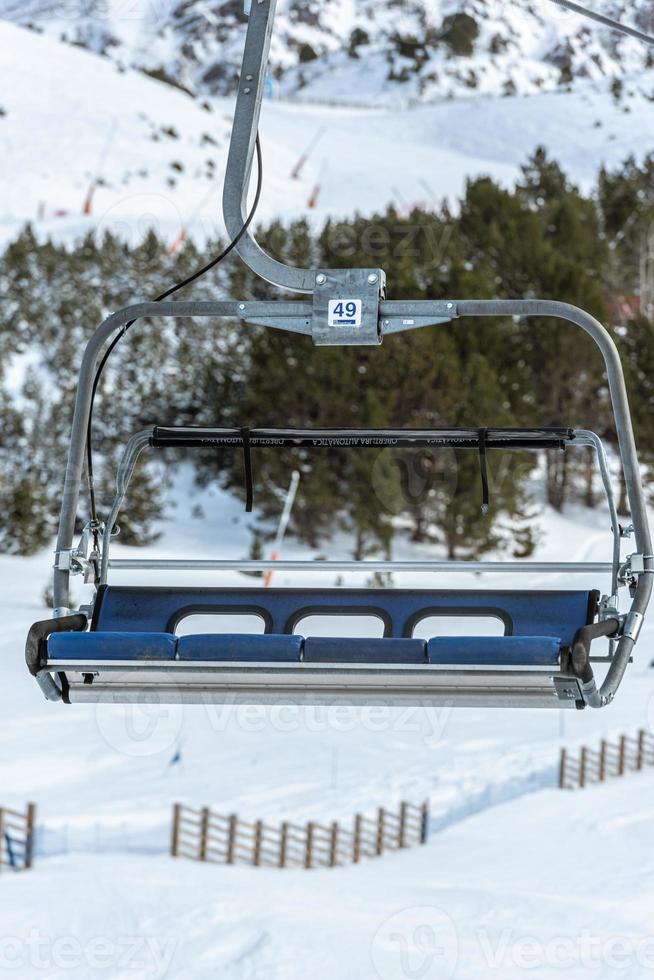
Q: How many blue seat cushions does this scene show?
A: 4